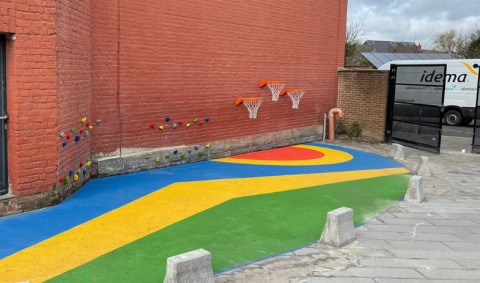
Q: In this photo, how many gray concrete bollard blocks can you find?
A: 5